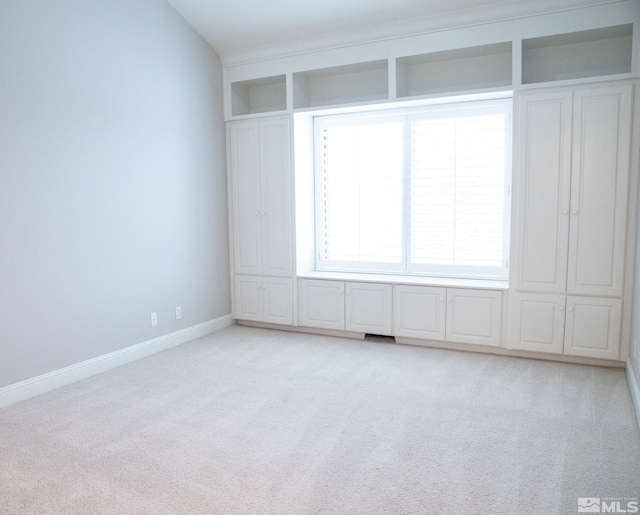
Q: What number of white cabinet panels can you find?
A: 12